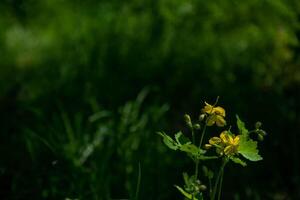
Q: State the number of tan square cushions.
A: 0